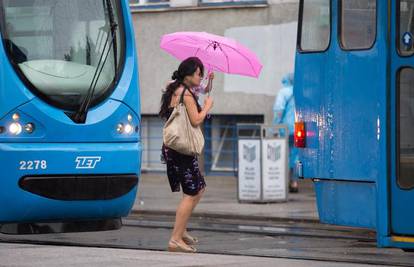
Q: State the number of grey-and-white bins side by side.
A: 2